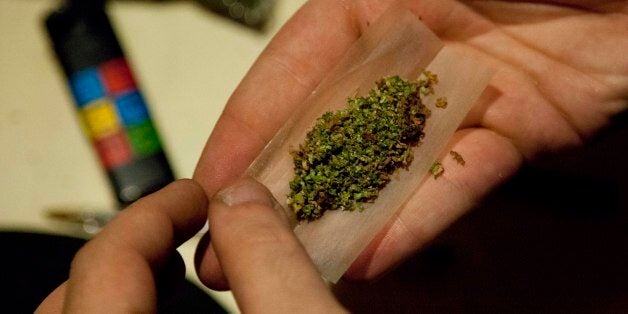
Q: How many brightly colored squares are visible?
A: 6